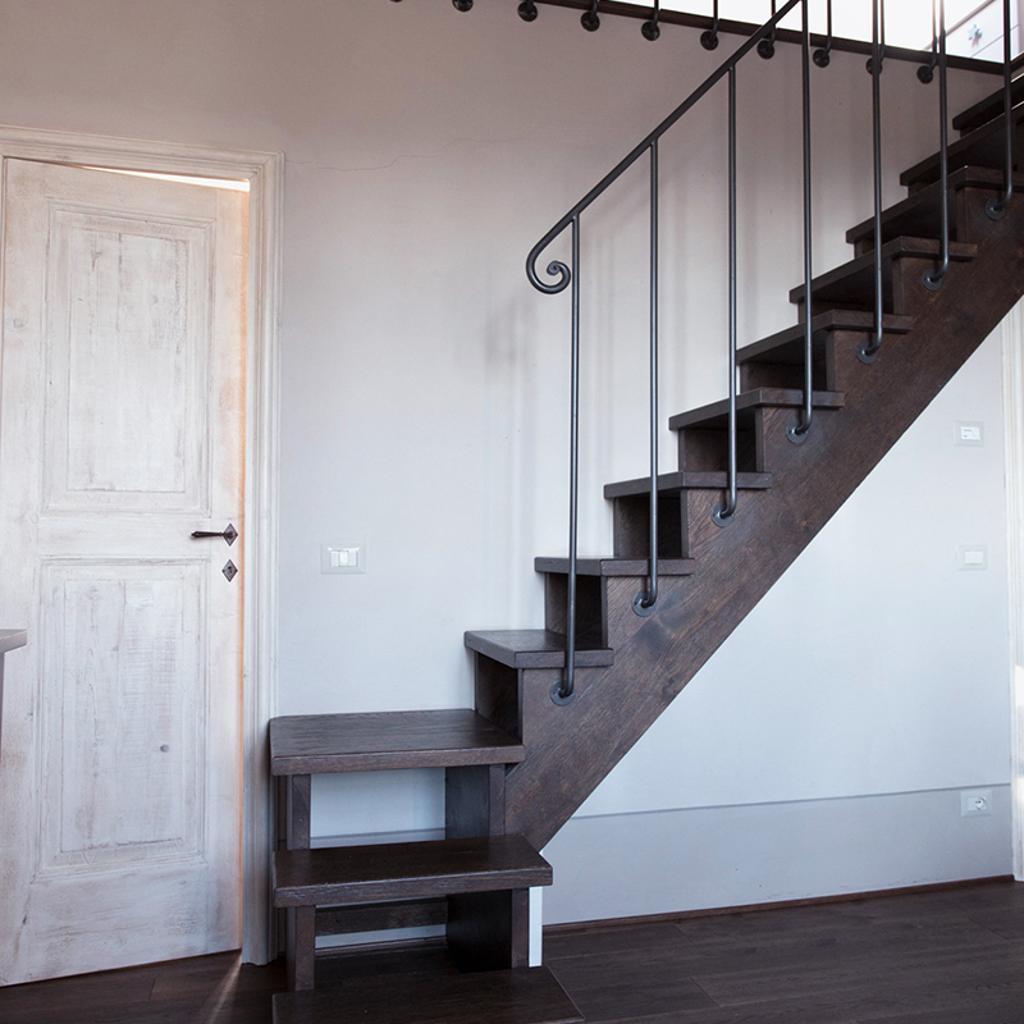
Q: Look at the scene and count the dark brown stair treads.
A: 12